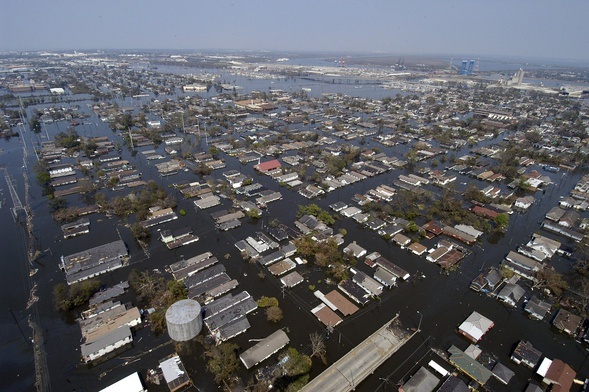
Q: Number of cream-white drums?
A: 1